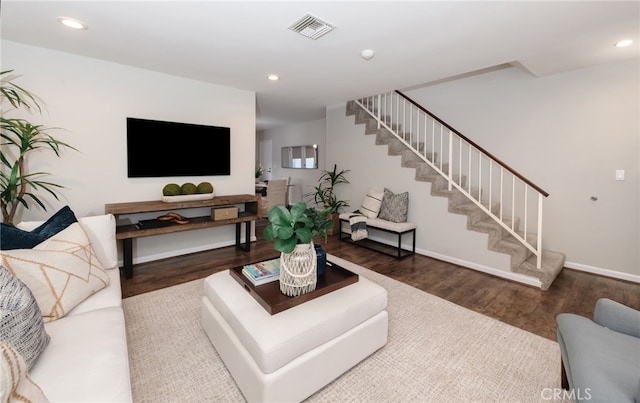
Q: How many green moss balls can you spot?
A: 3